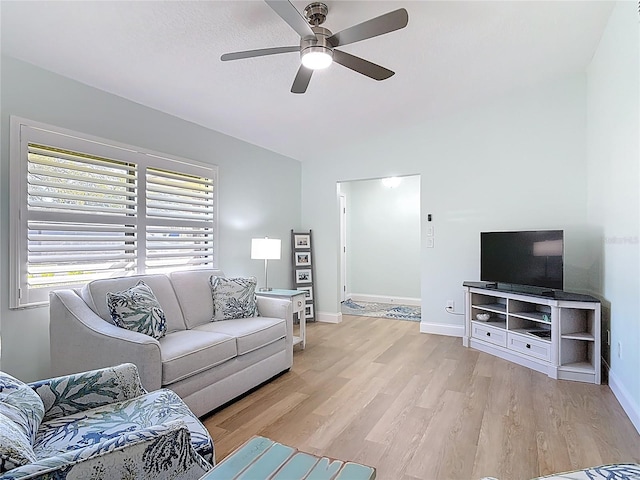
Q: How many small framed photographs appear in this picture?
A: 5